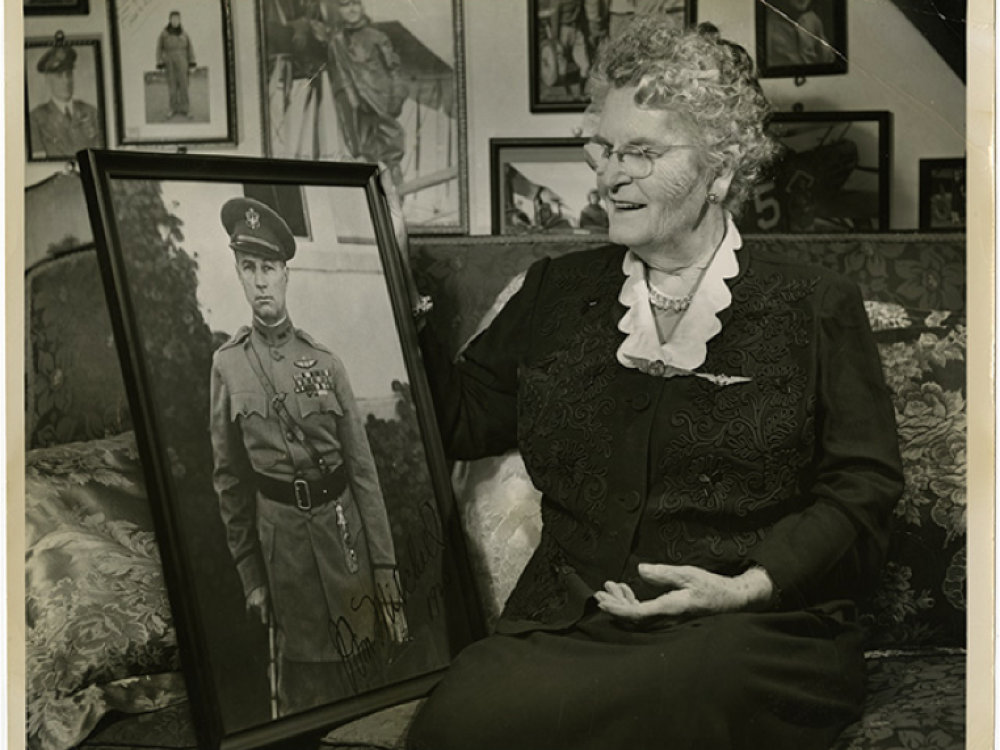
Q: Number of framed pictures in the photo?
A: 10